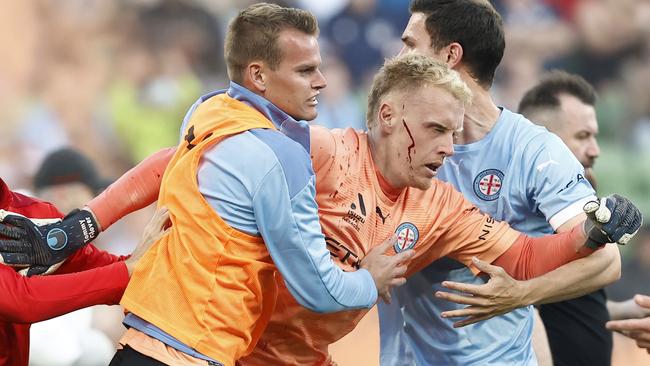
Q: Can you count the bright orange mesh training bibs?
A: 1